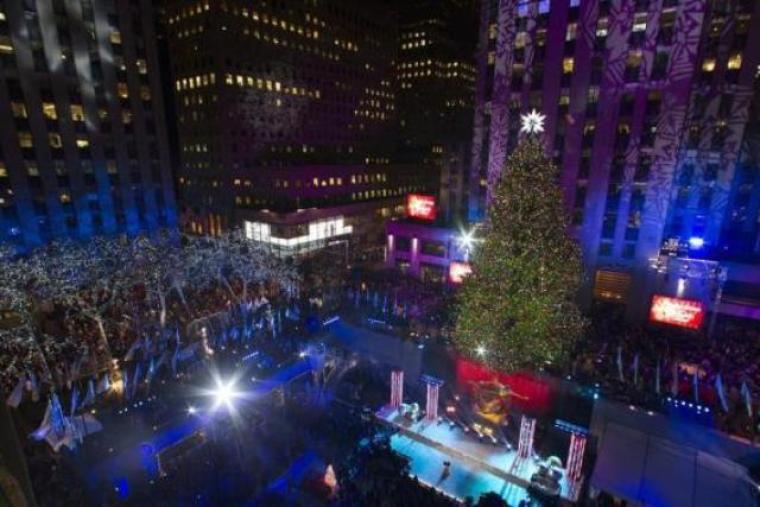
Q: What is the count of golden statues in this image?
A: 1